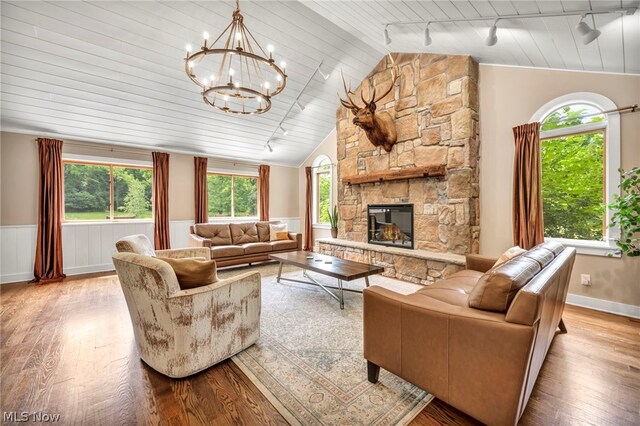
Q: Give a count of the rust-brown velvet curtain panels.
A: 6